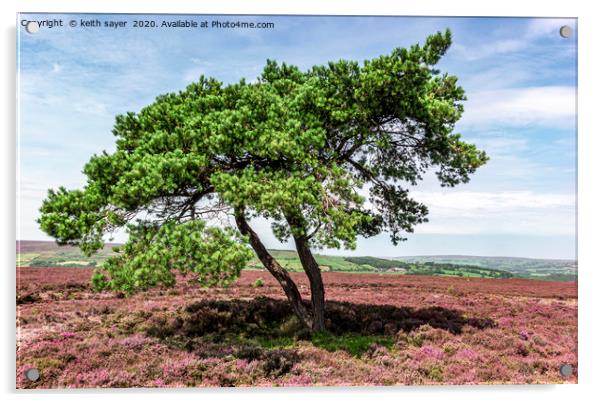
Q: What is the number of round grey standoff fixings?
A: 4